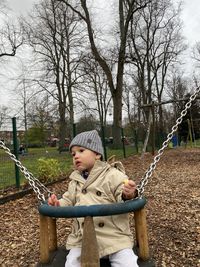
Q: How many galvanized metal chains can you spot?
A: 2